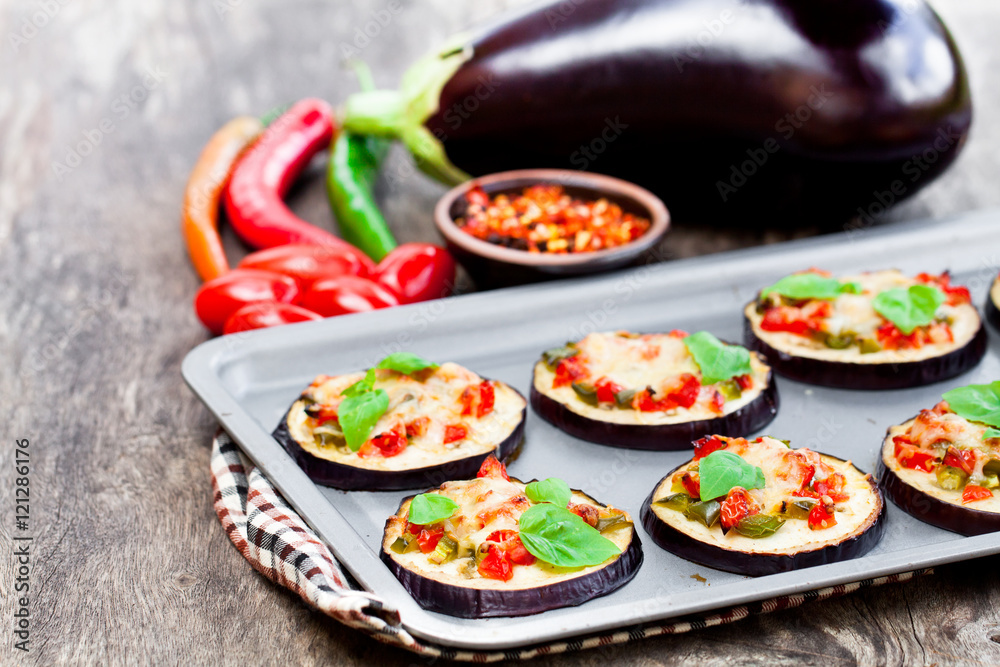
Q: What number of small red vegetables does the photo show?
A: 5